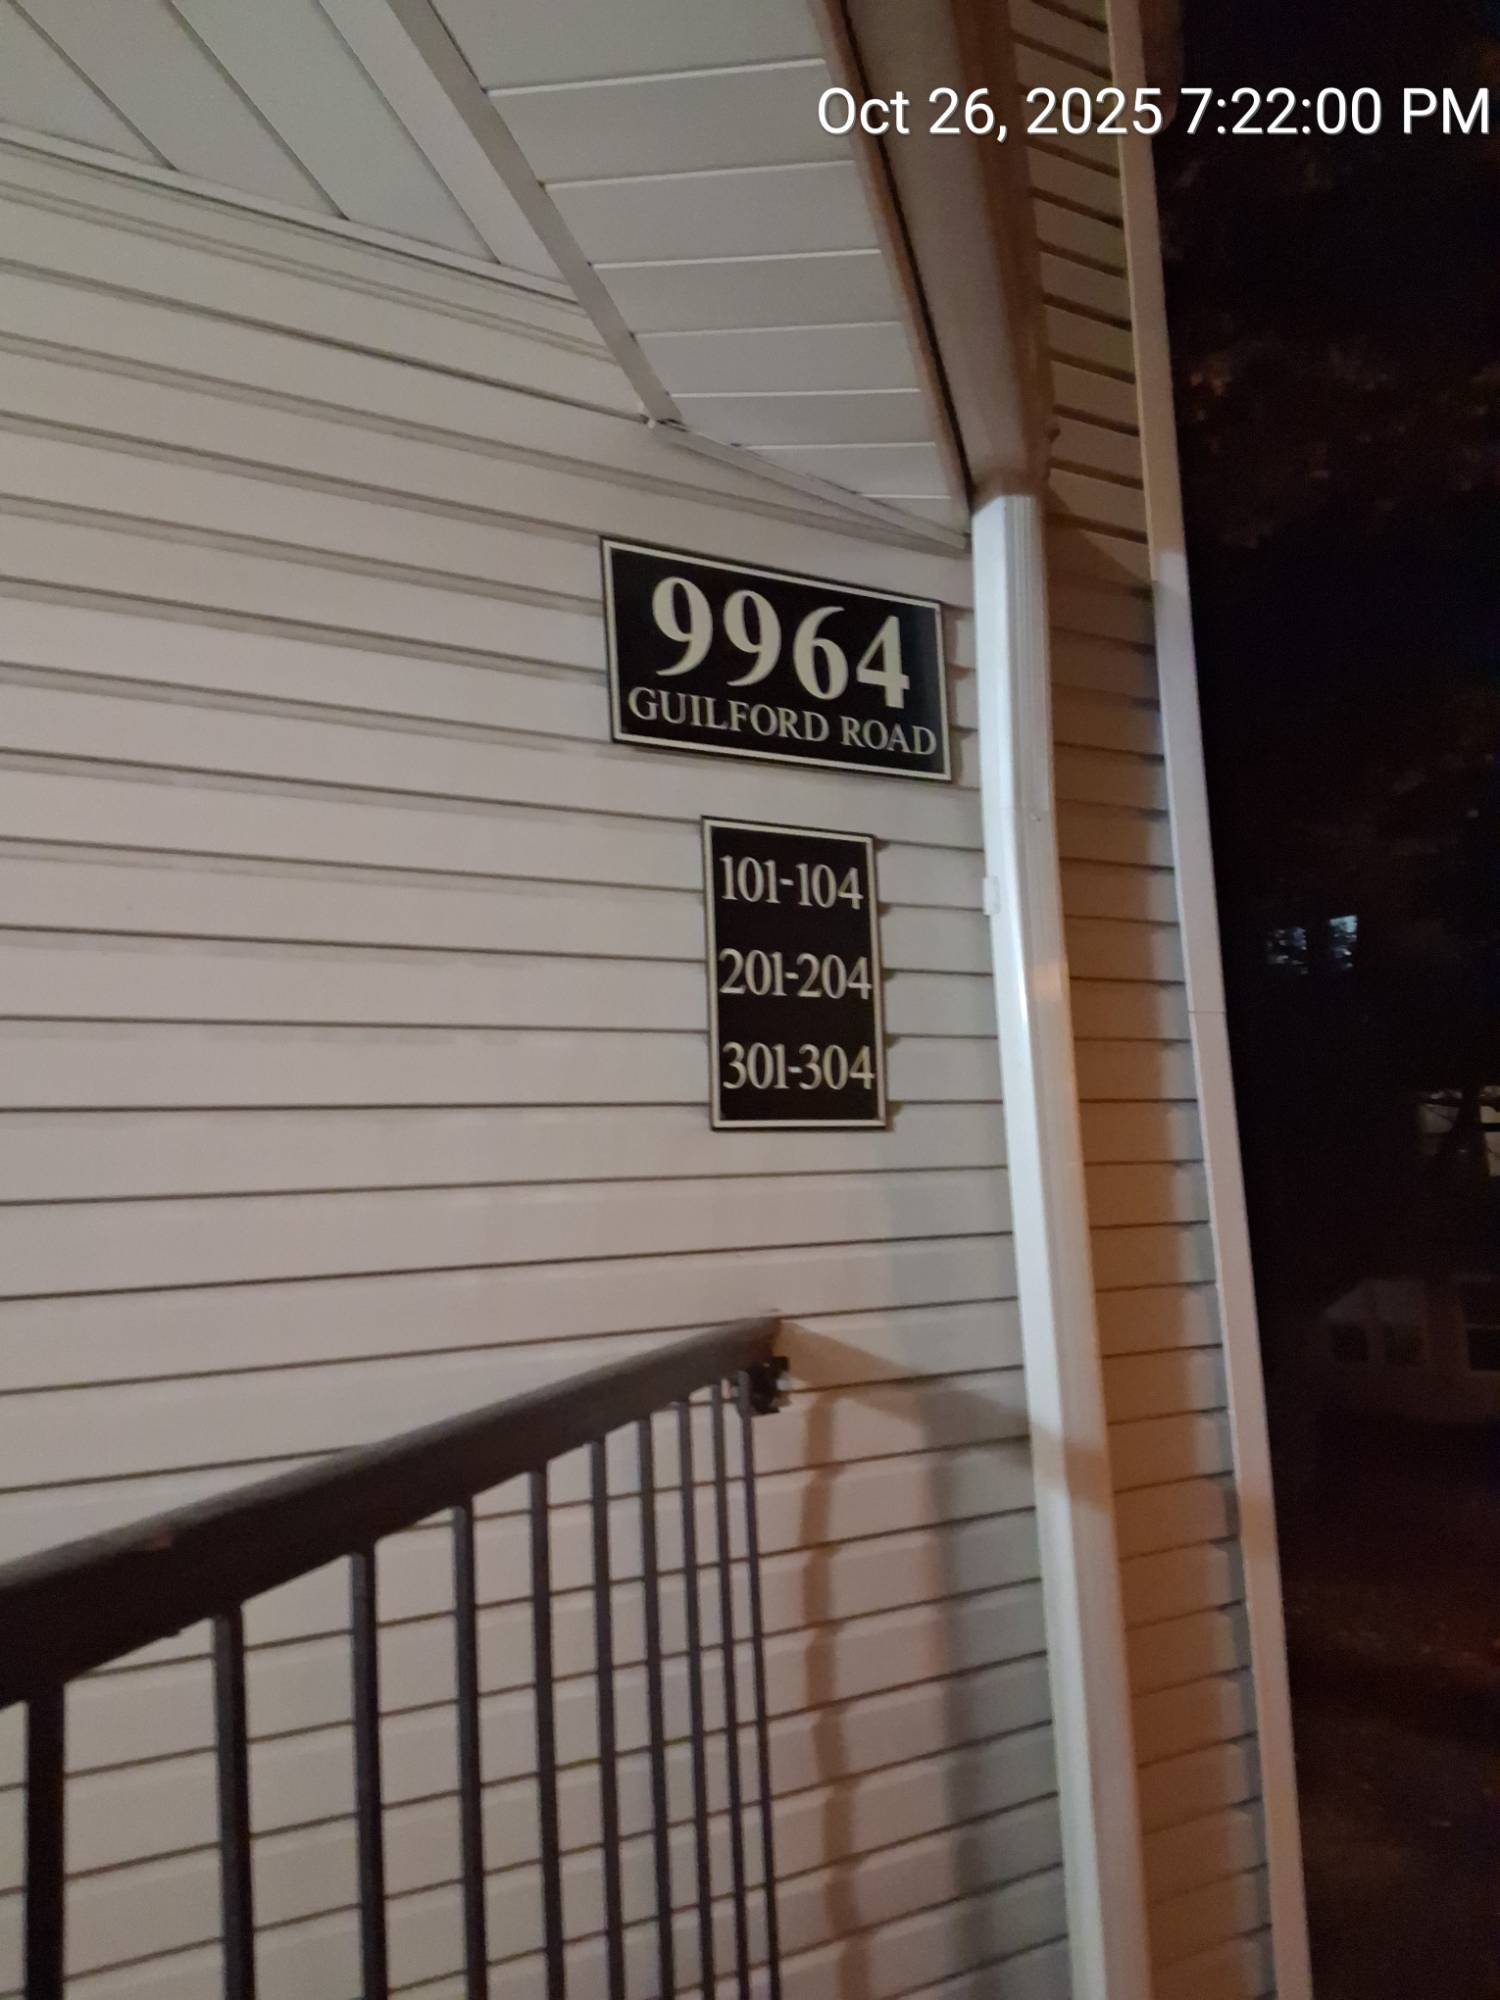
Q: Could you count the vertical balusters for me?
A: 10